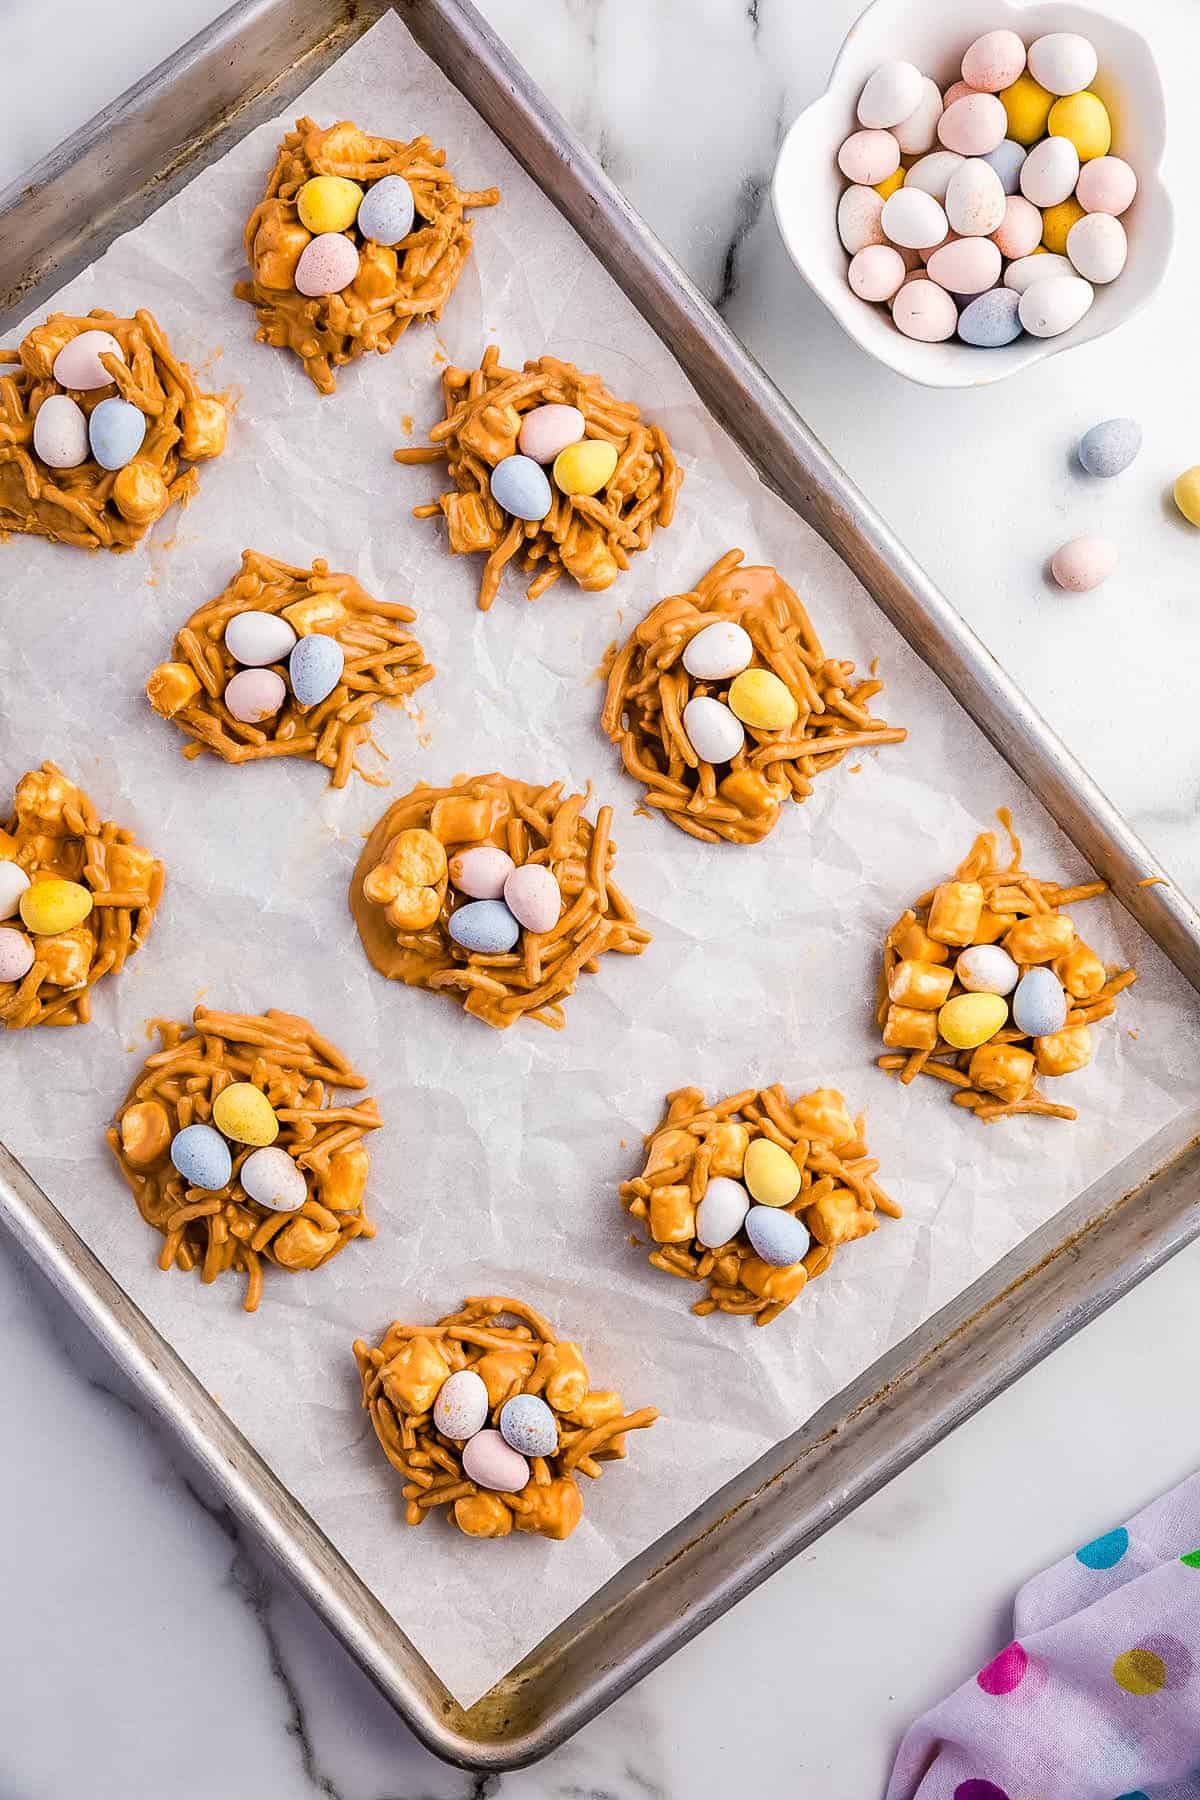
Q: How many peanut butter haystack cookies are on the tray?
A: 11